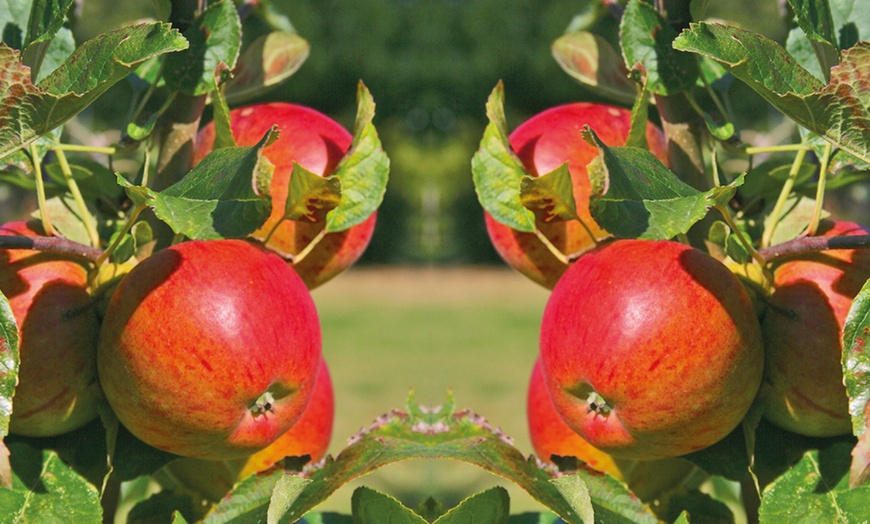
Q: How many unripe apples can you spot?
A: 0